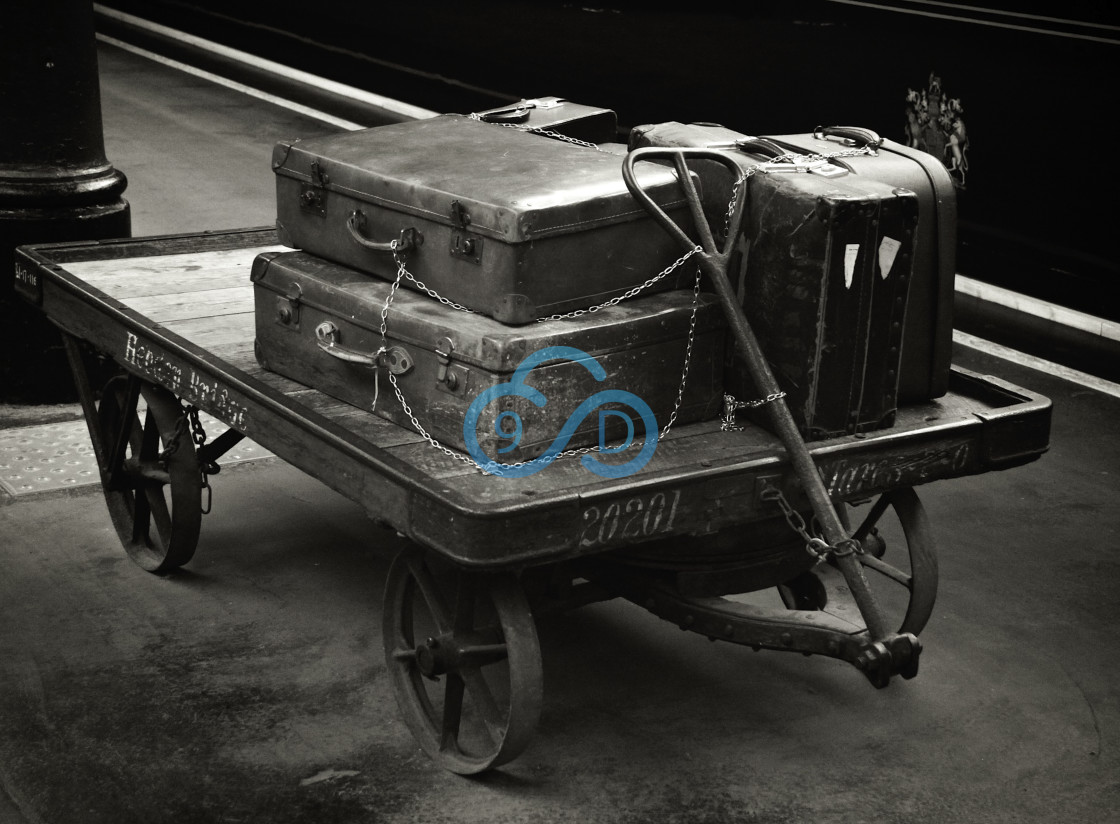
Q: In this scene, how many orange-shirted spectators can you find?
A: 0